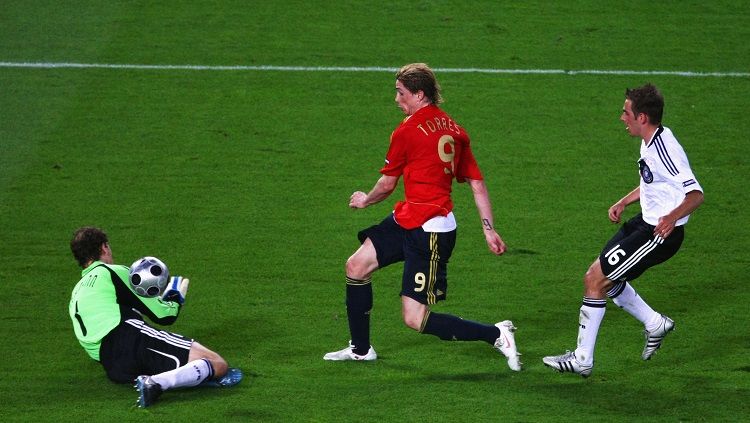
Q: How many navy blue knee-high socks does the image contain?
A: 2